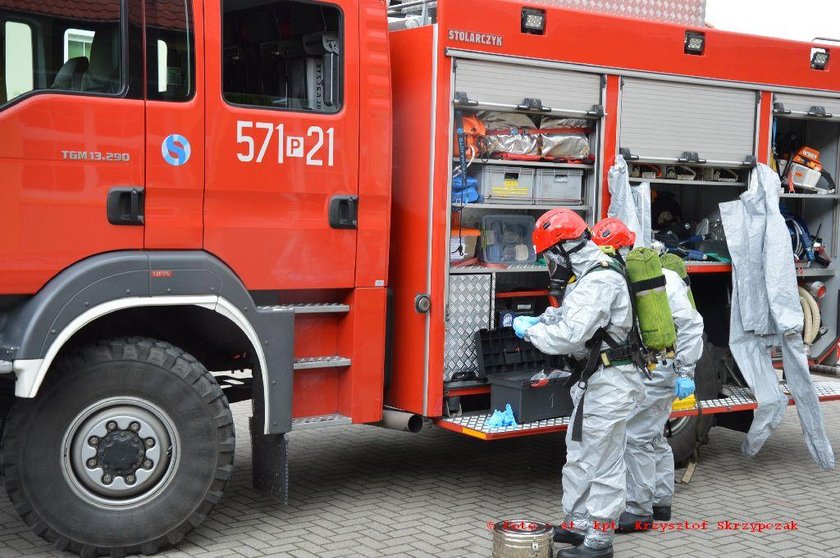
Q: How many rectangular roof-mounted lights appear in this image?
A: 3